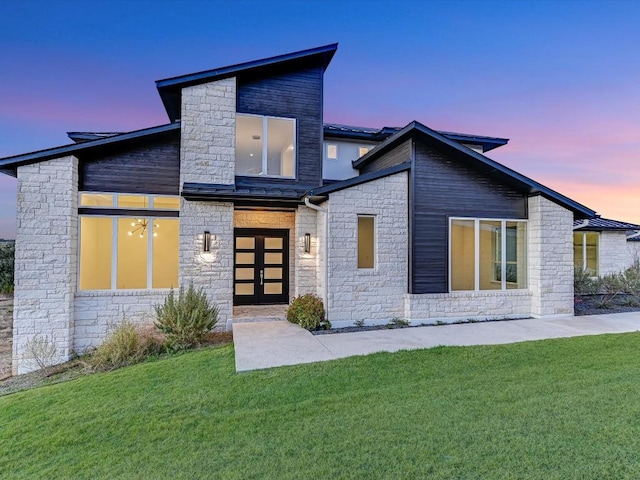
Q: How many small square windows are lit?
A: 2